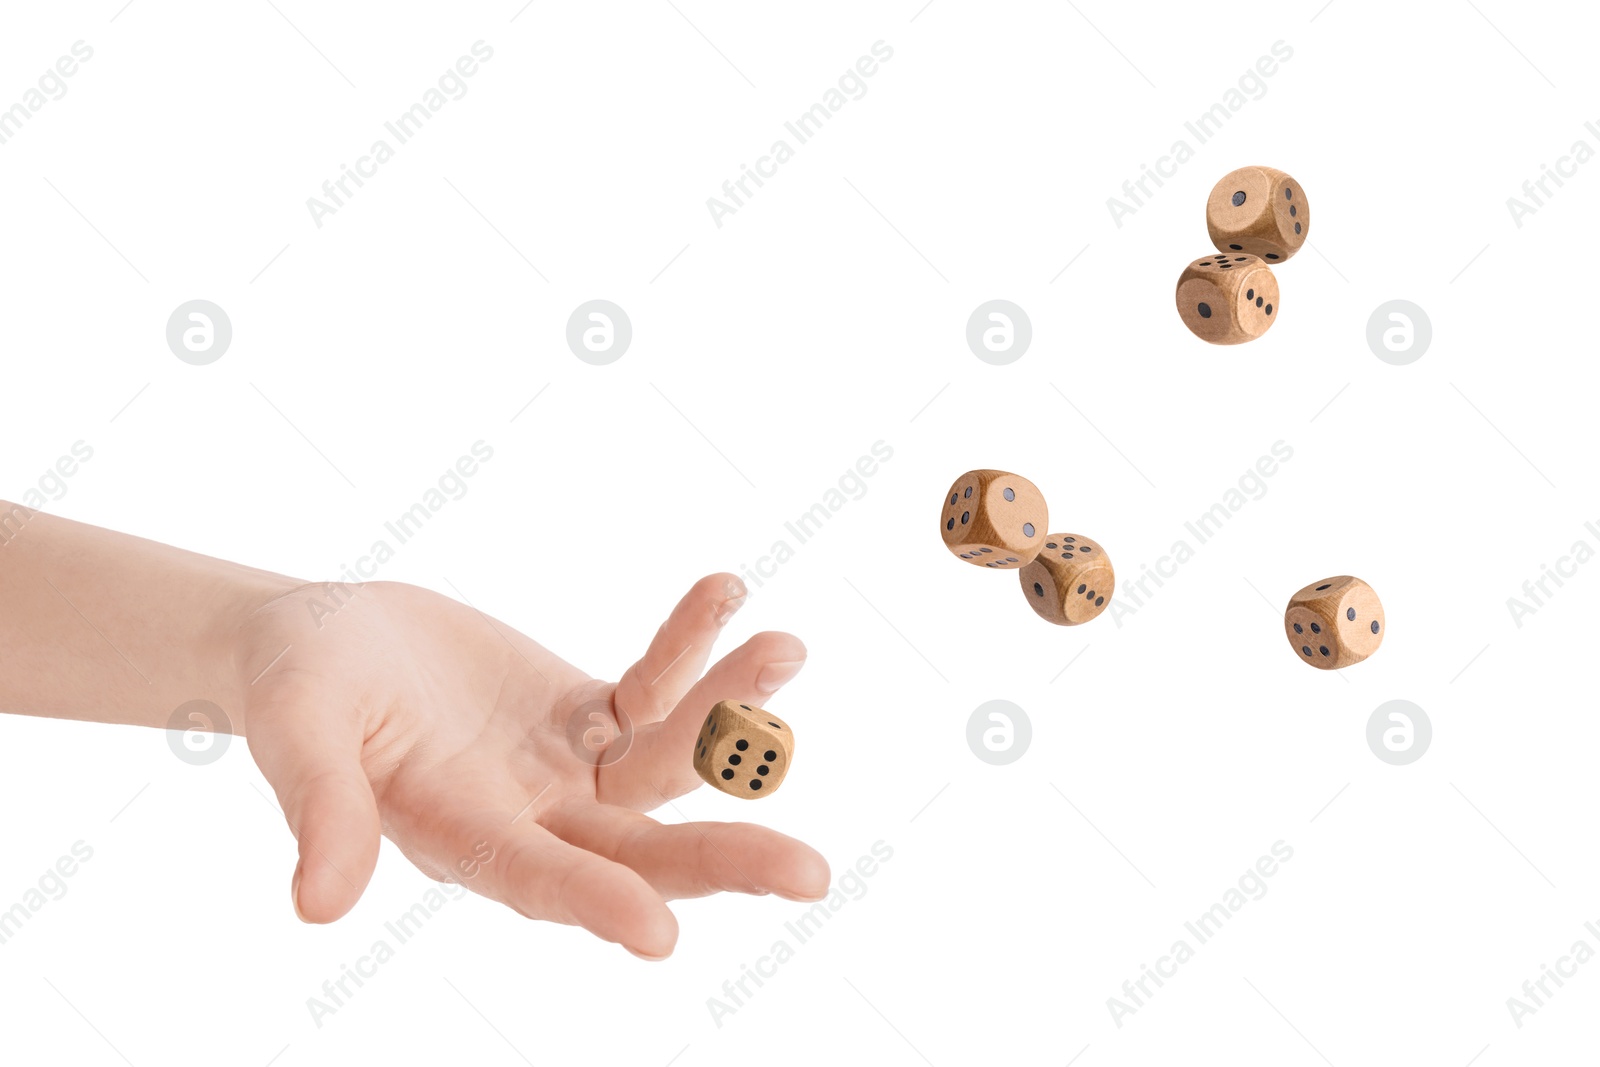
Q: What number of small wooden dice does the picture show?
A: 6